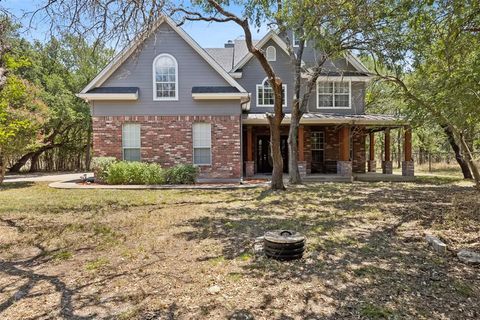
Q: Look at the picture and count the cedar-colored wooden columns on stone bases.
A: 6